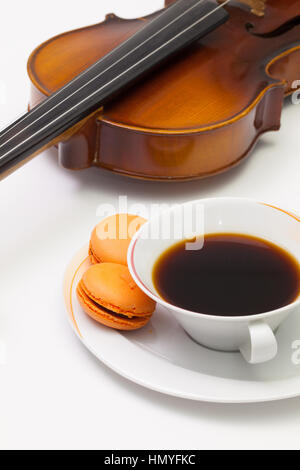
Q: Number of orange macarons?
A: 2